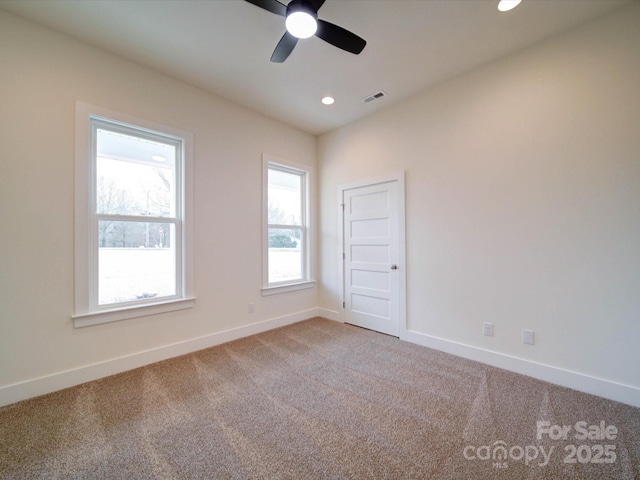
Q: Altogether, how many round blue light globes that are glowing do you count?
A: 0